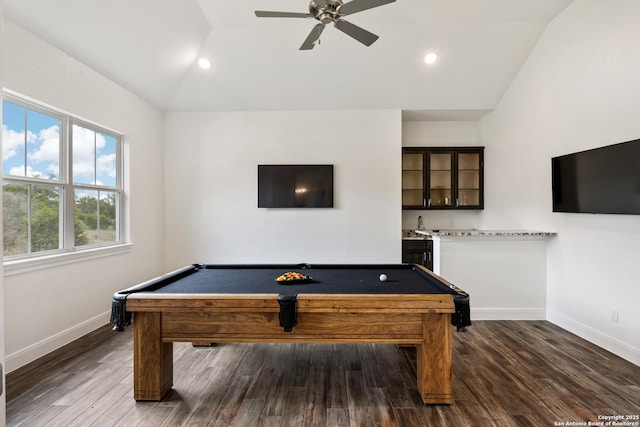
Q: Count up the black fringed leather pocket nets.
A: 3